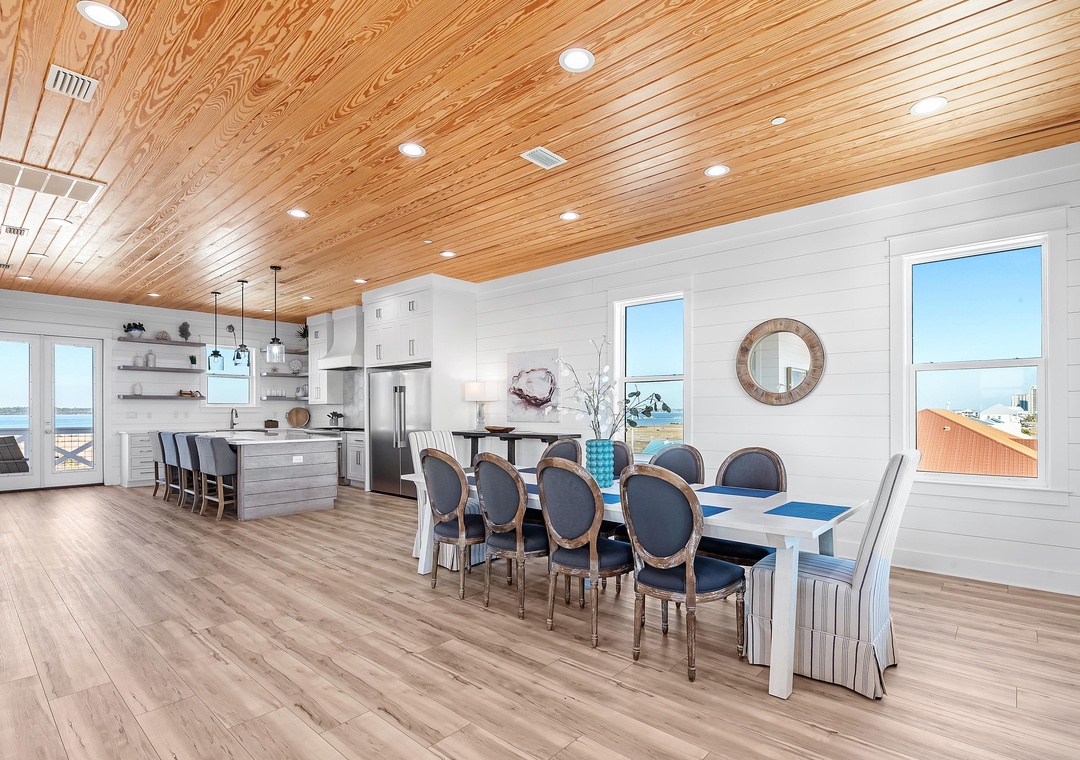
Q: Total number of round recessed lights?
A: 15